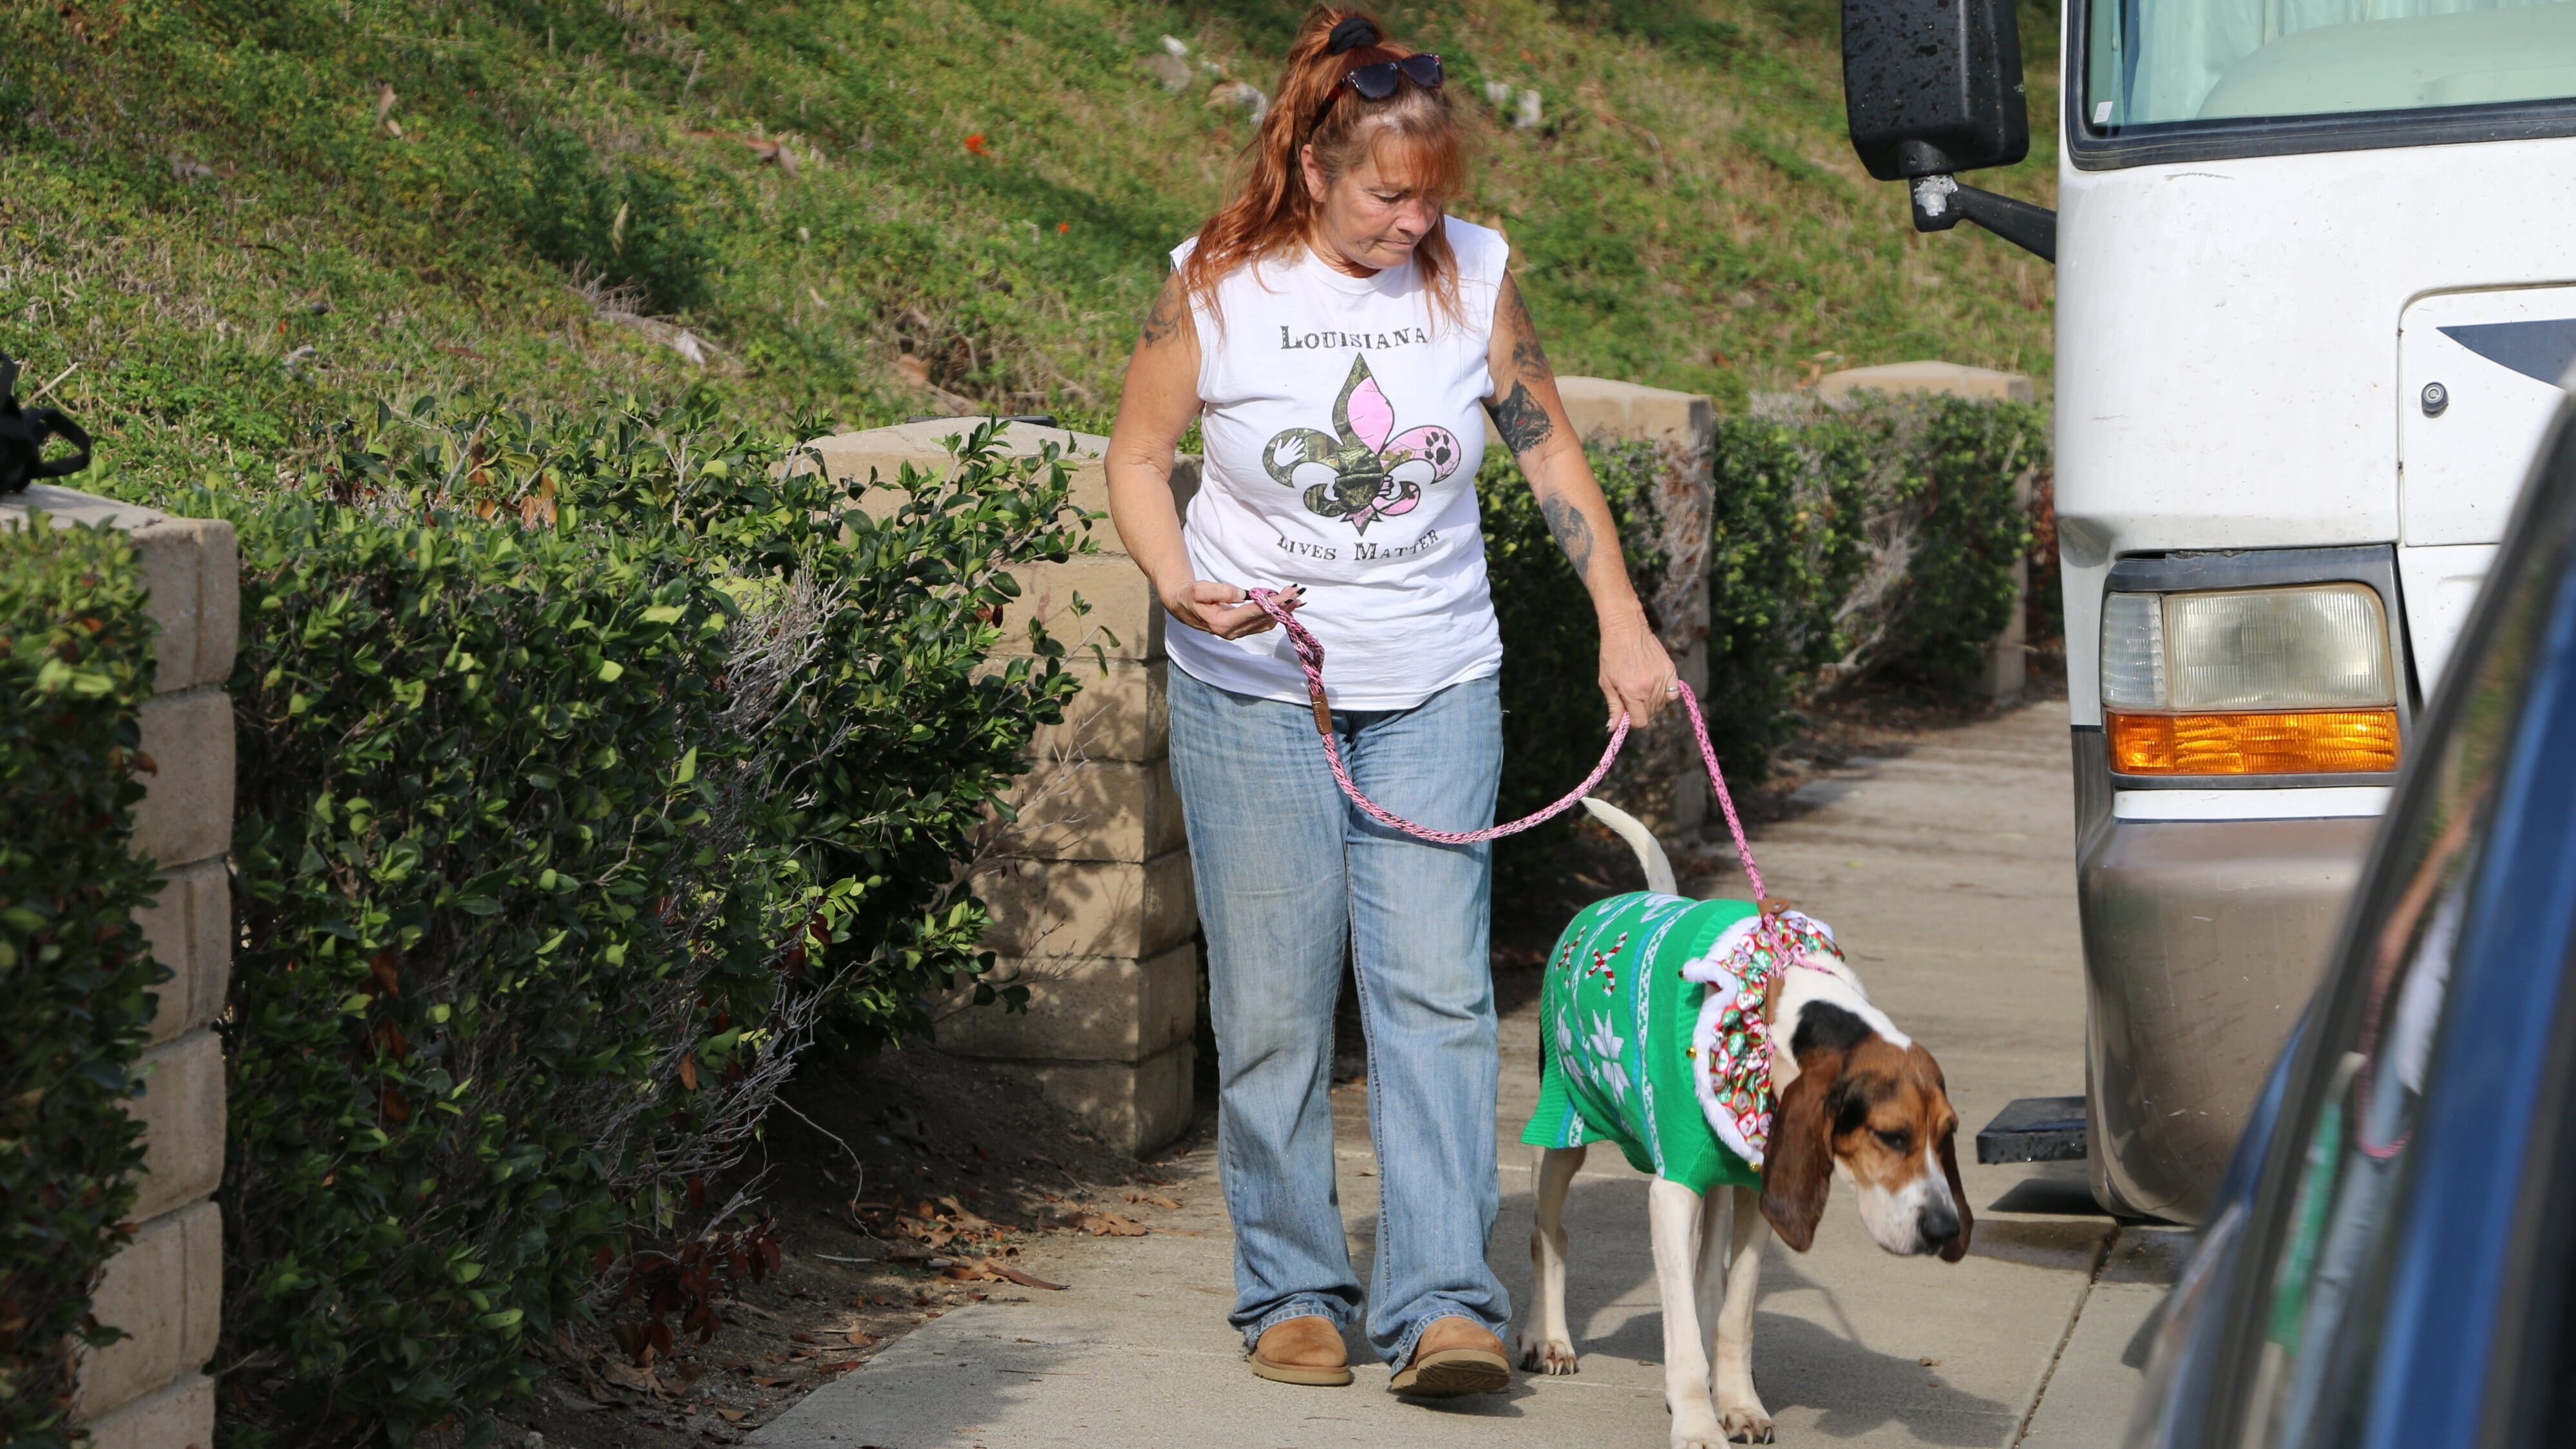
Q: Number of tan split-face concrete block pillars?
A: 4